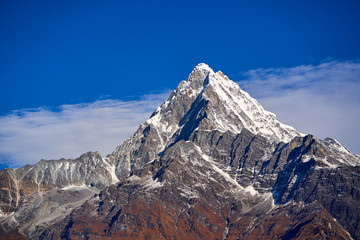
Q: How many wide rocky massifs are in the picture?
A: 1